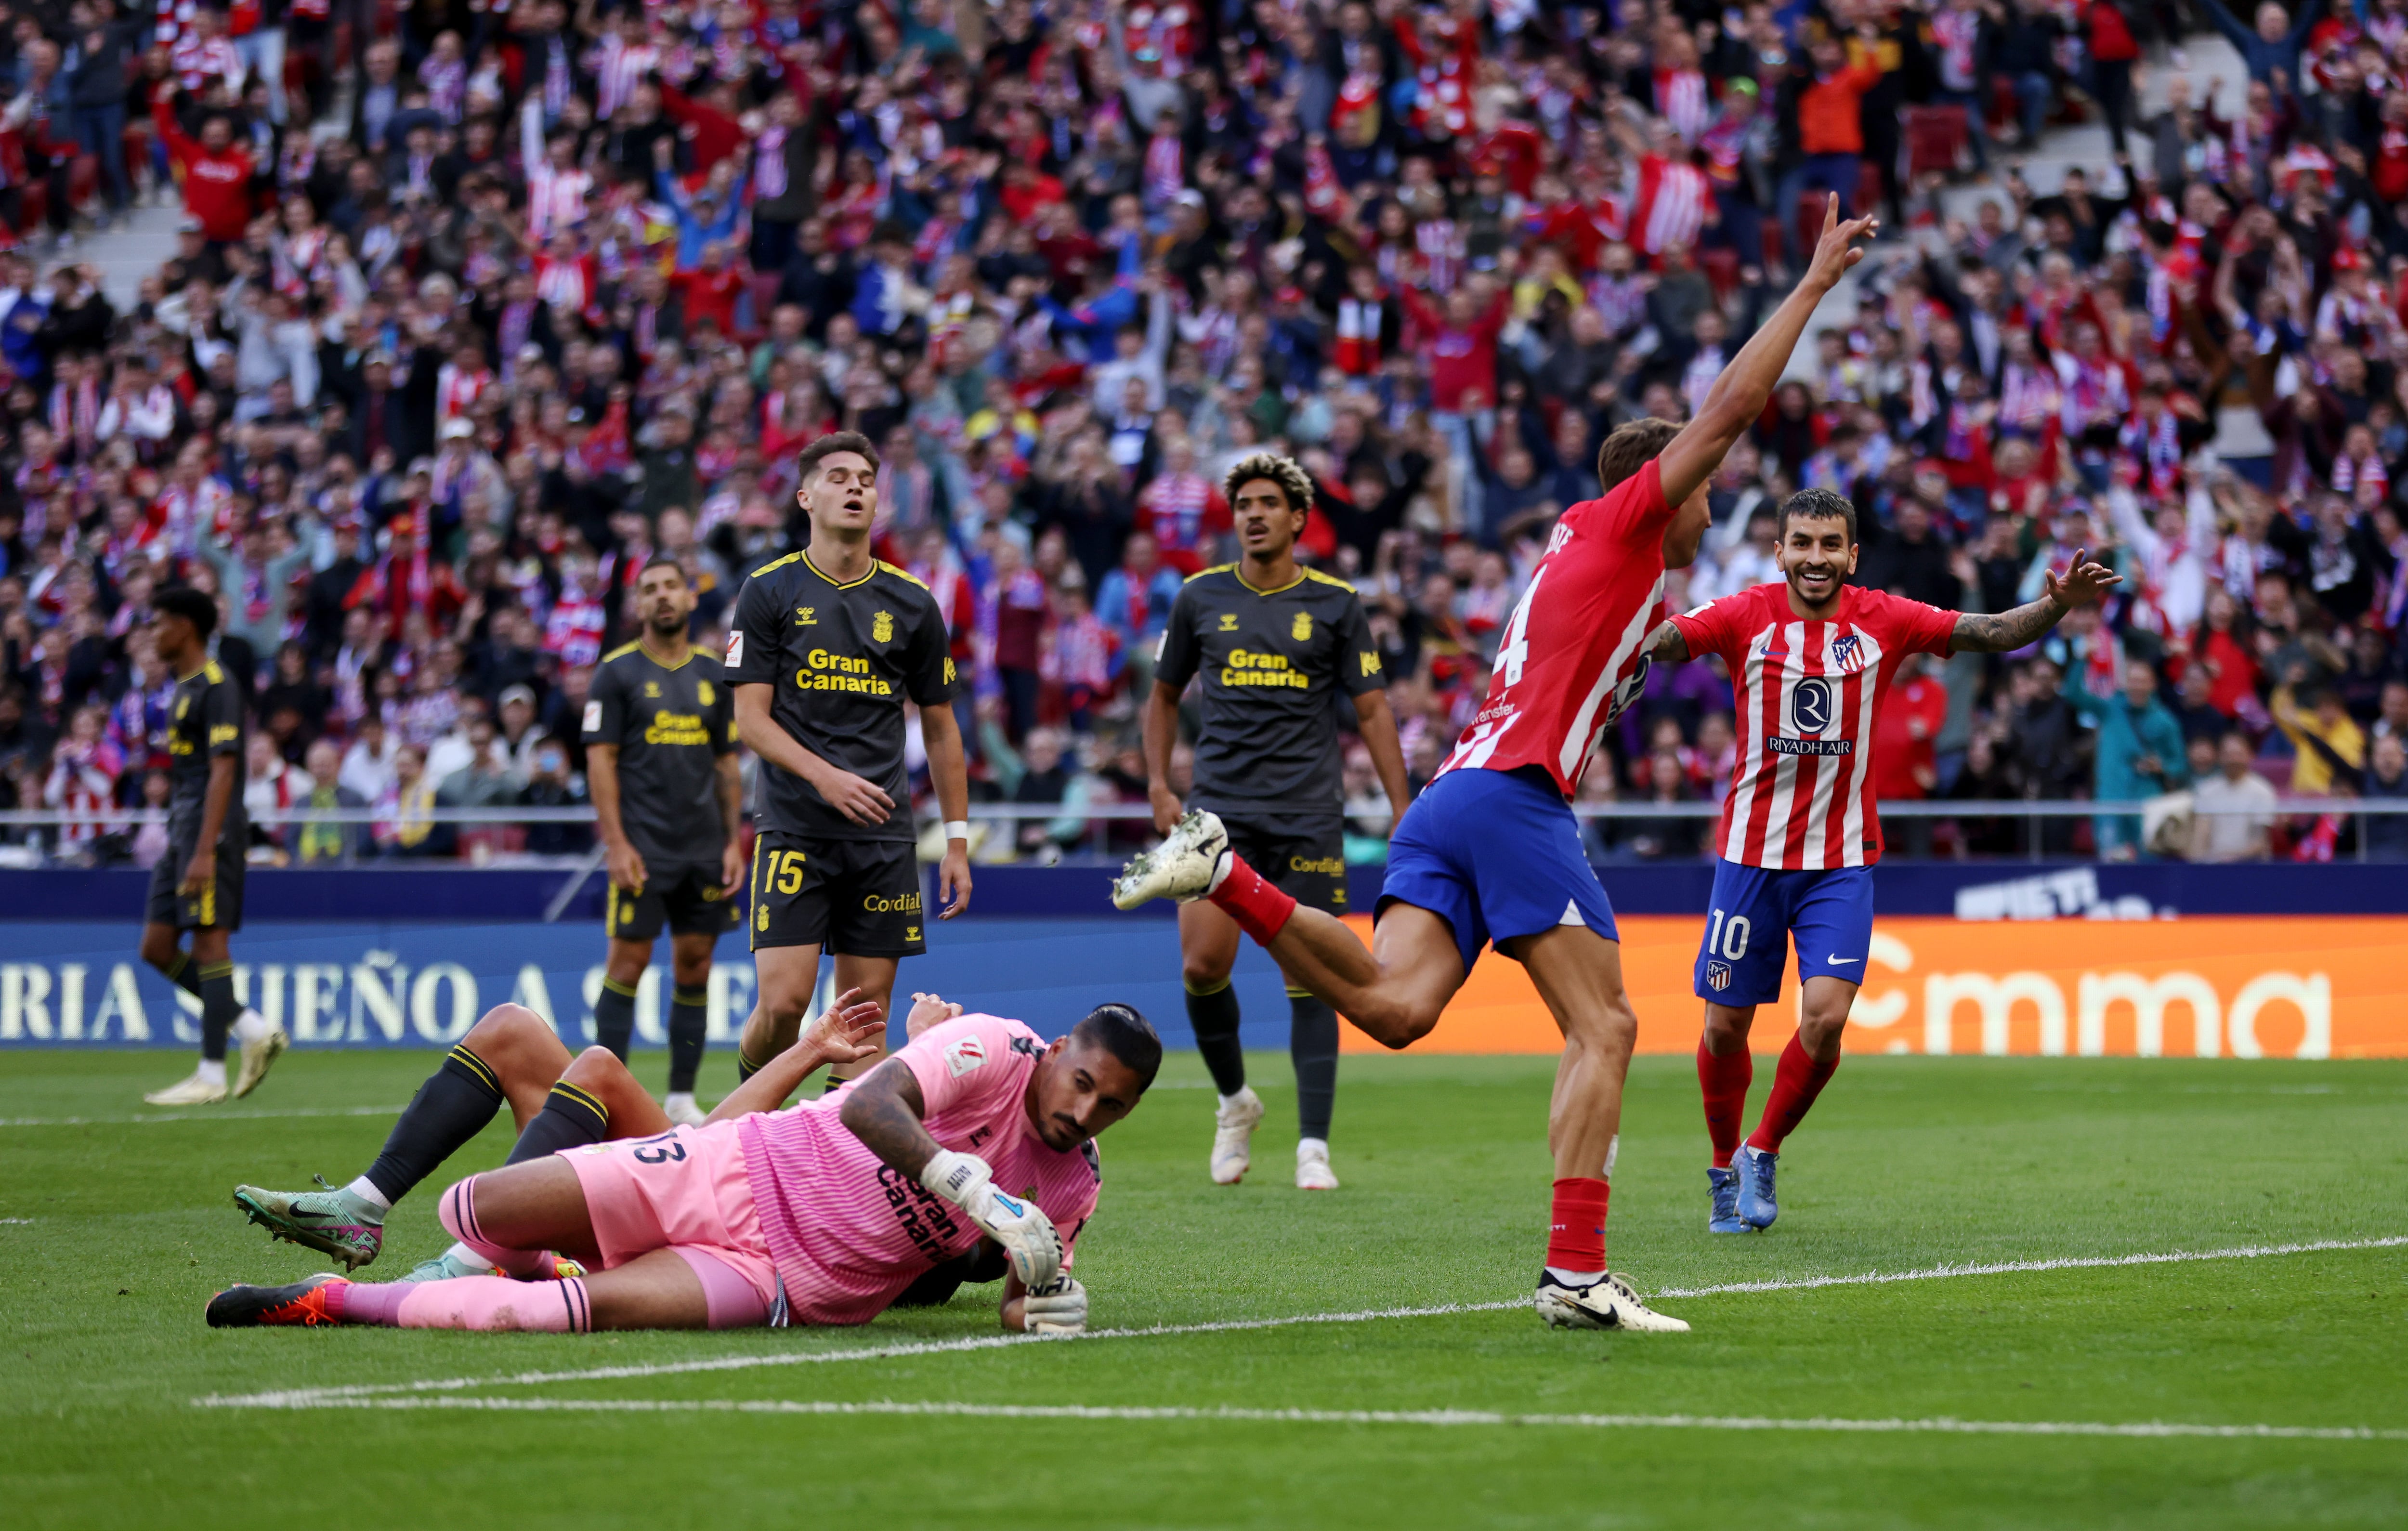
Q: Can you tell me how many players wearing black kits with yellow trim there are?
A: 5